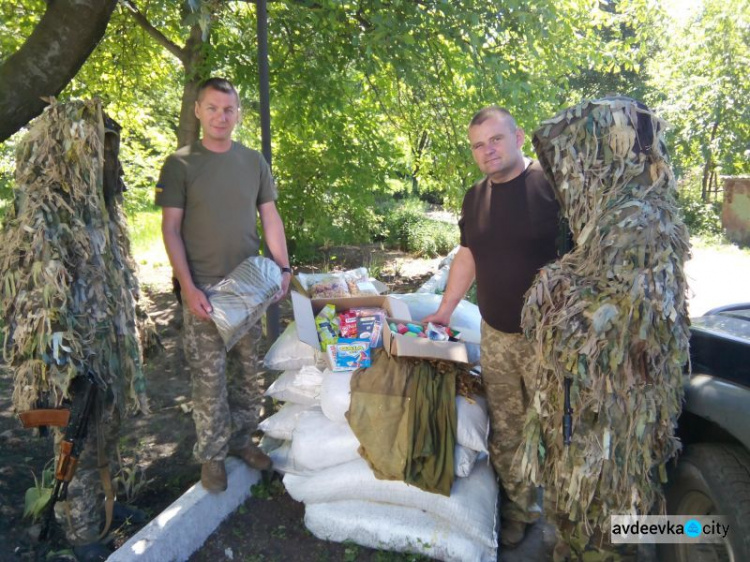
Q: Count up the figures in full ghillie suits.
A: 2